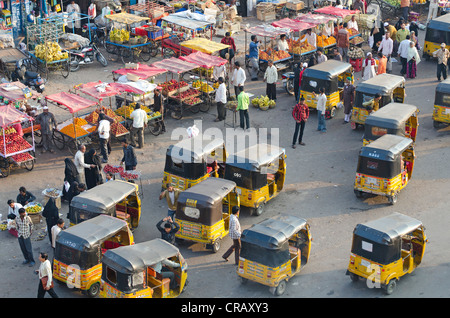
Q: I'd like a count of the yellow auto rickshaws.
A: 14